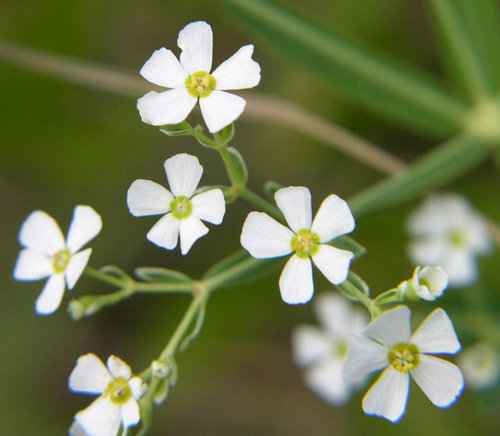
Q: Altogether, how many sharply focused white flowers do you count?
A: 6